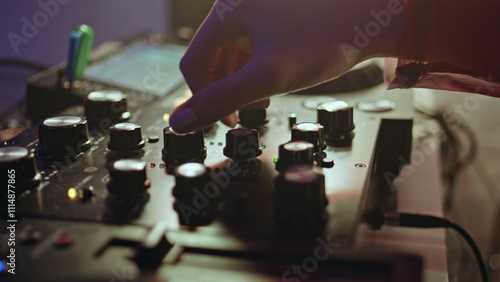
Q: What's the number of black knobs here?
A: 13